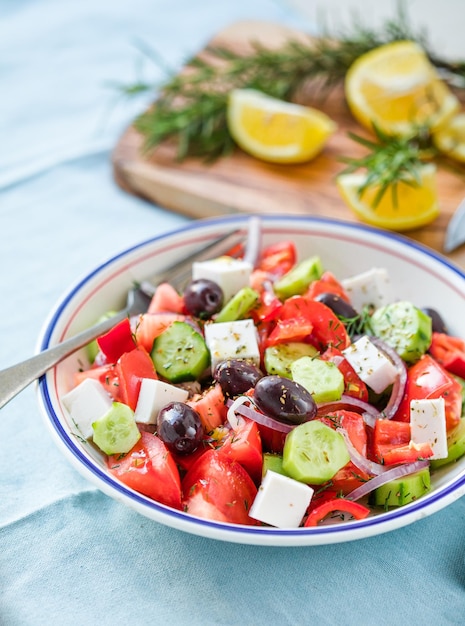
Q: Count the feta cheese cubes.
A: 8